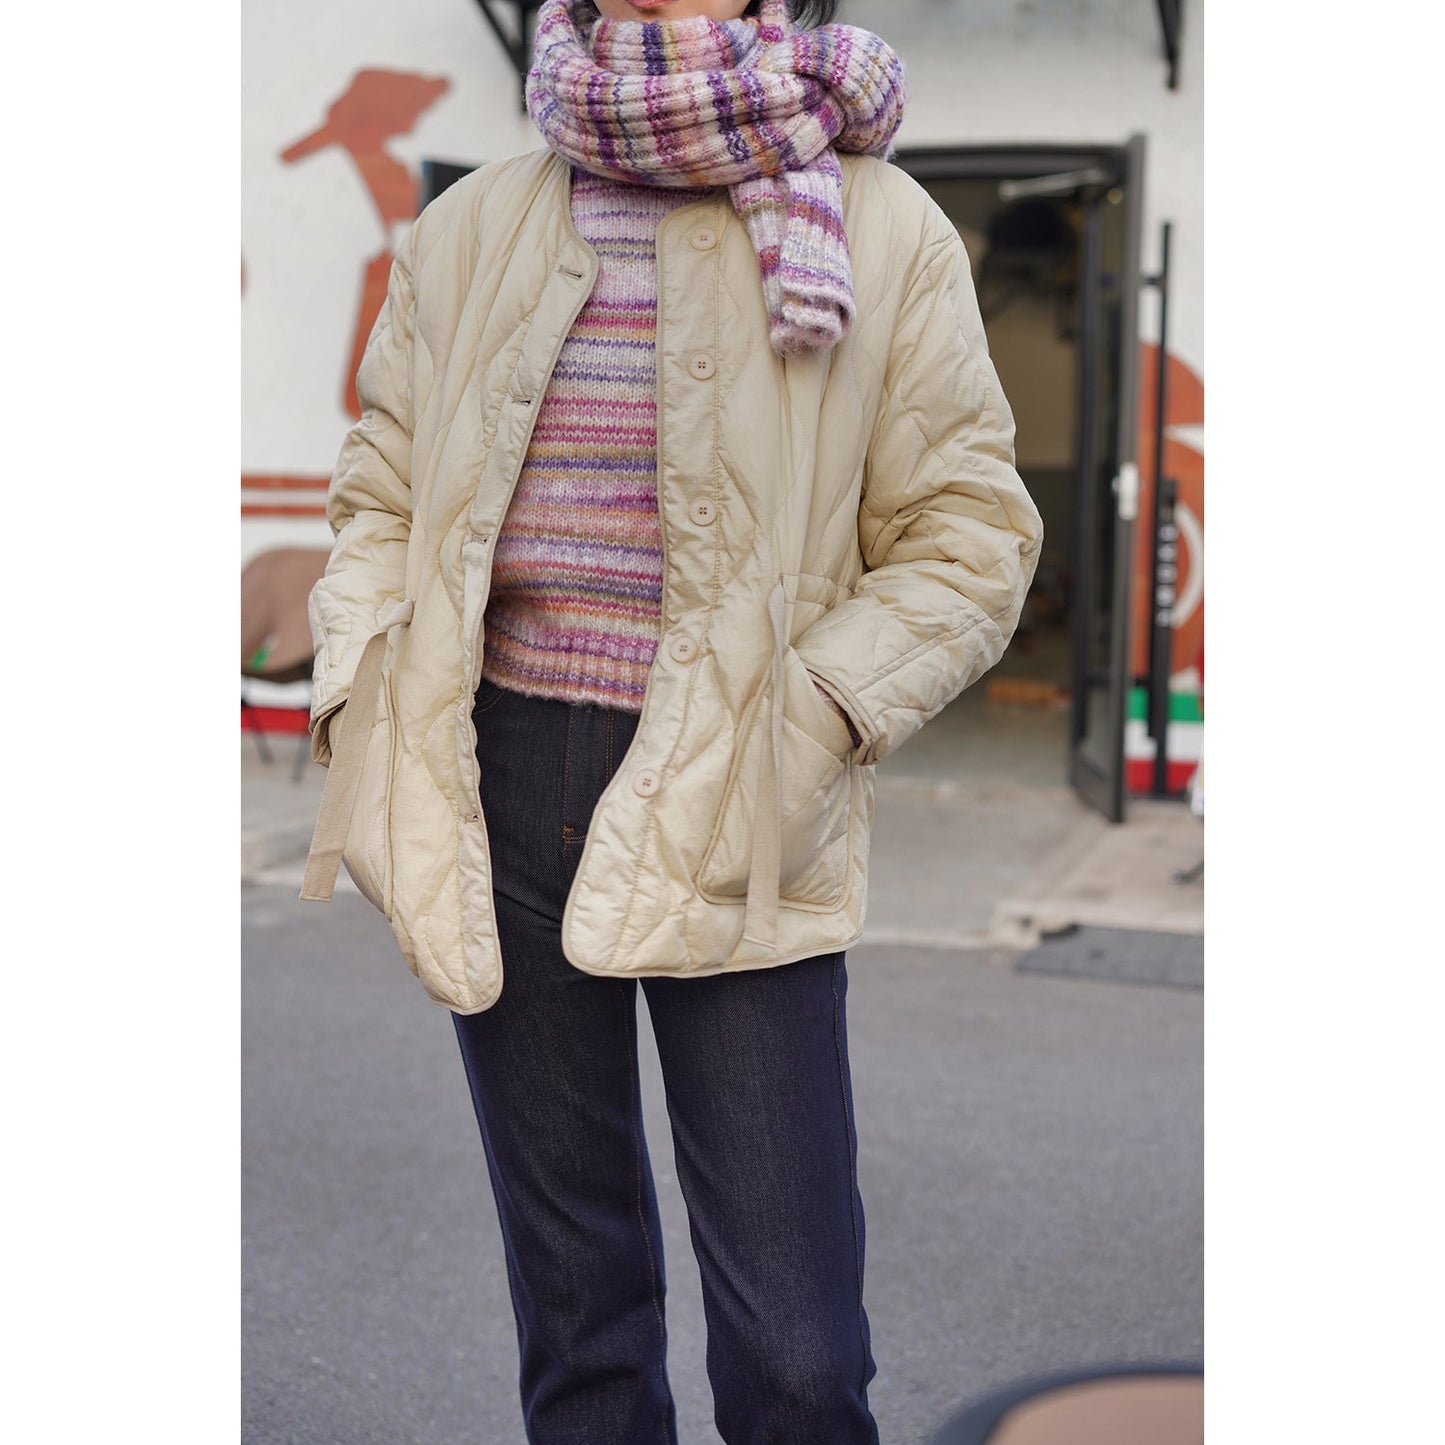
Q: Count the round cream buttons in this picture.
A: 5